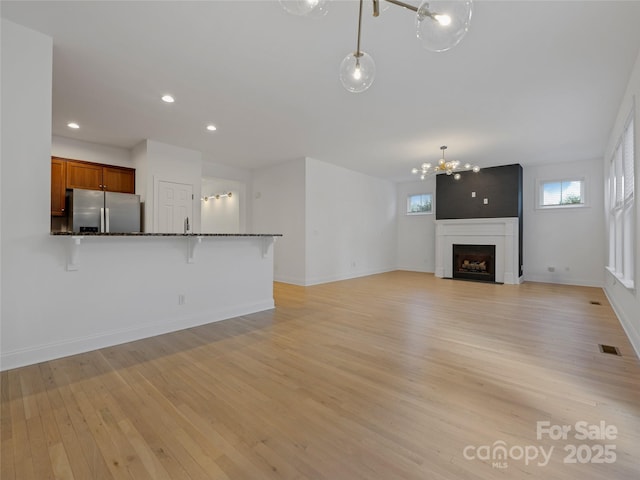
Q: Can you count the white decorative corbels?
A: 3